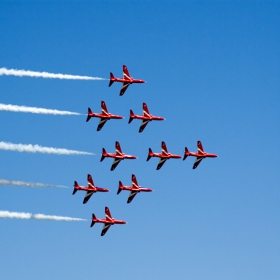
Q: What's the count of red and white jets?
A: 9